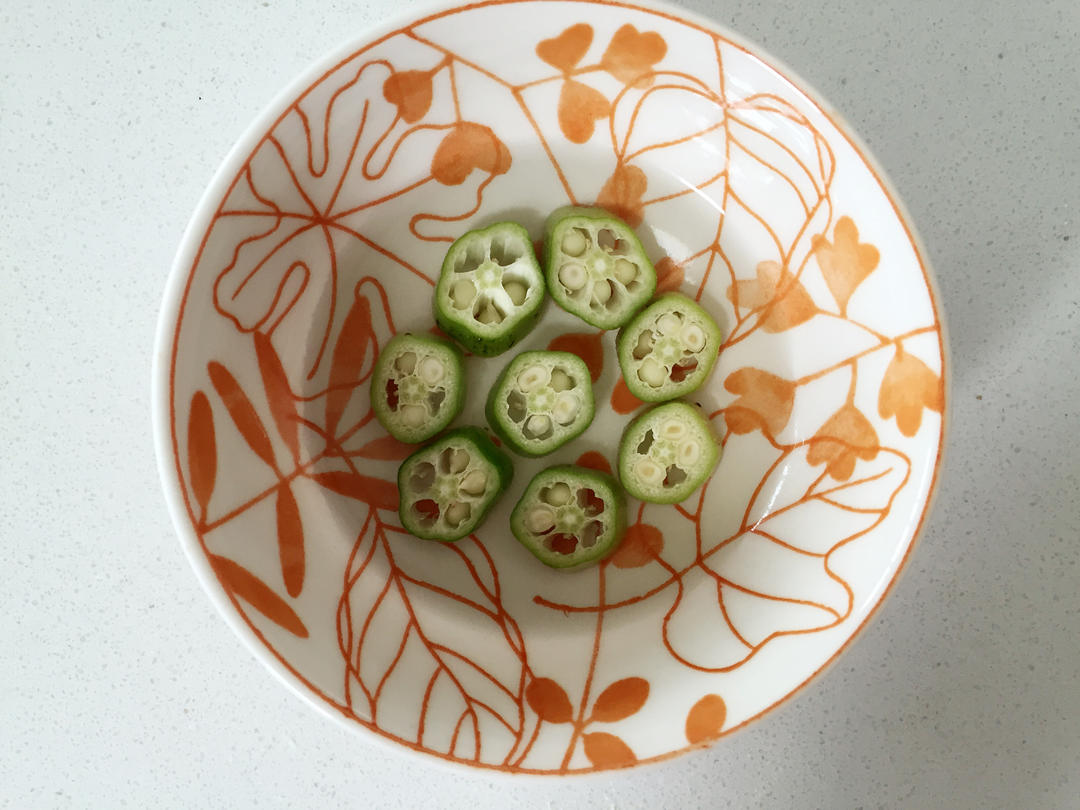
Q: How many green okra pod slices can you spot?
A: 8